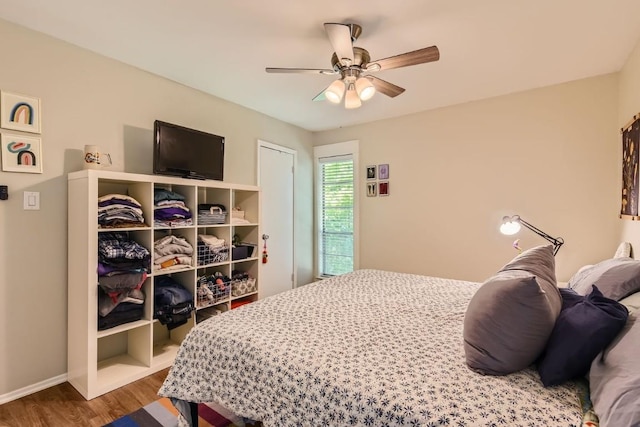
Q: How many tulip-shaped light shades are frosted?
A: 3